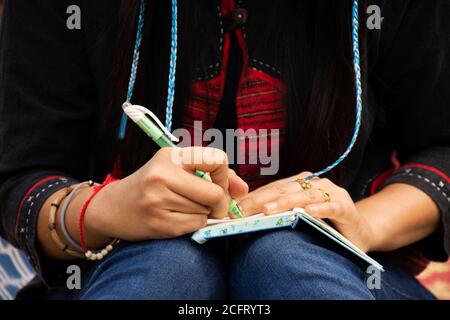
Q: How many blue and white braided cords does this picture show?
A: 3